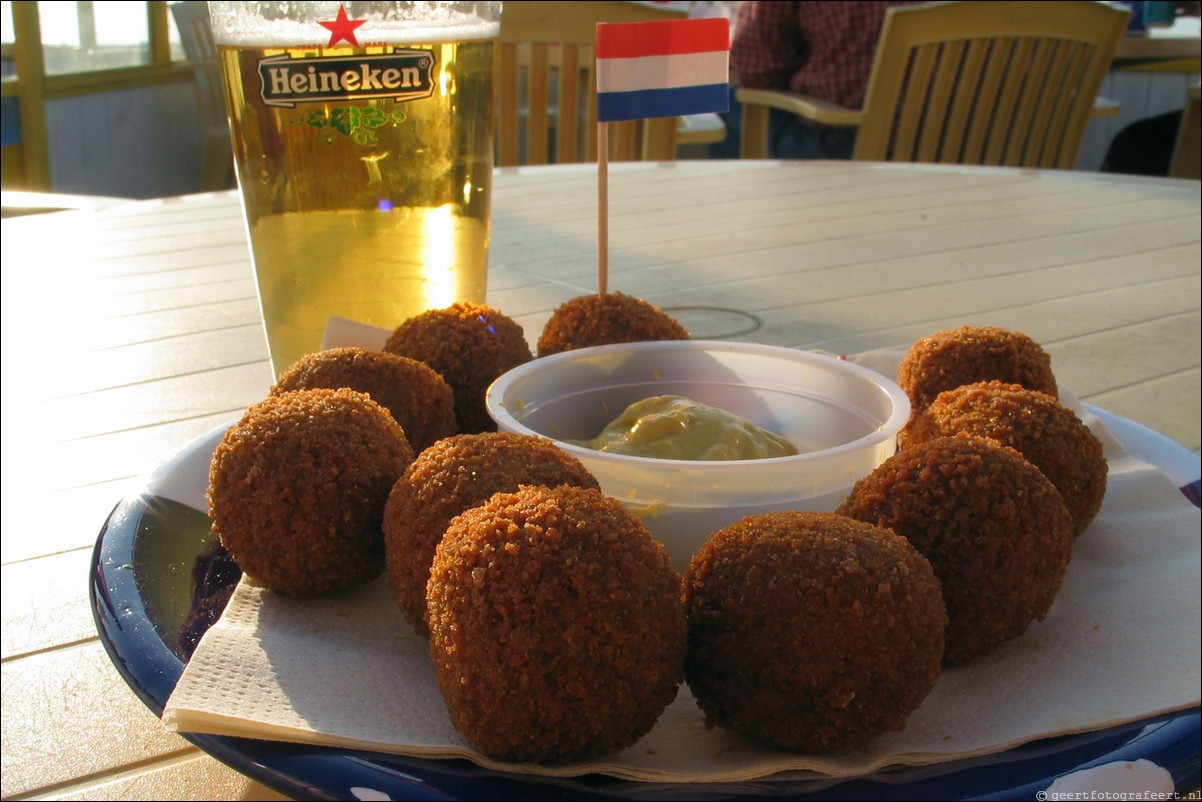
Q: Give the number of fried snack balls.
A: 10